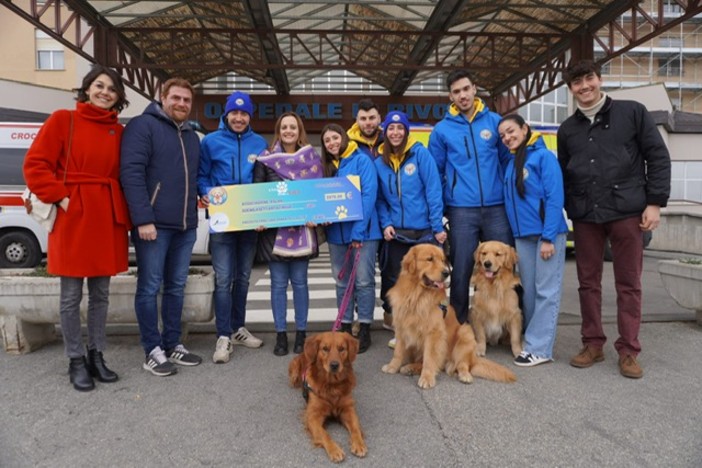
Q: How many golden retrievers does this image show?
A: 3